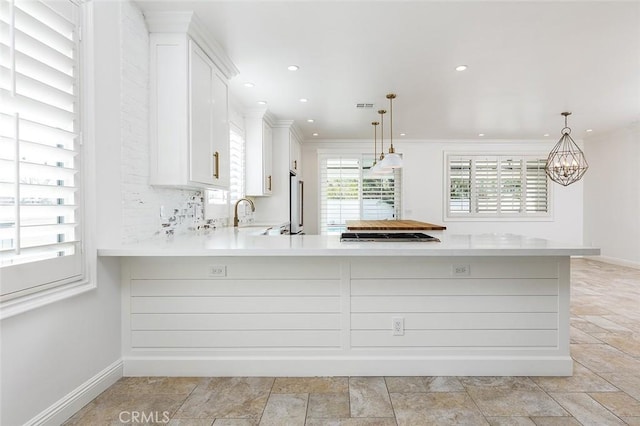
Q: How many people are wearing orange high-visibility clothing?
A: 0